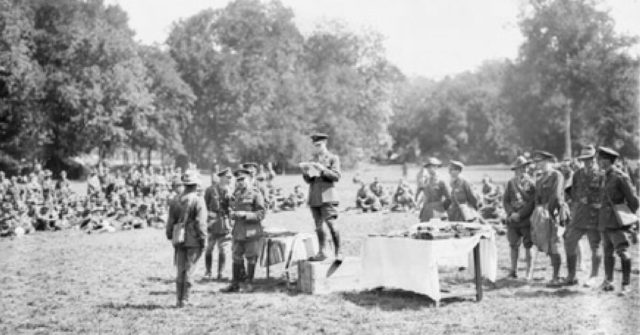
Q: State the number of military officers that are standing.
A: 11